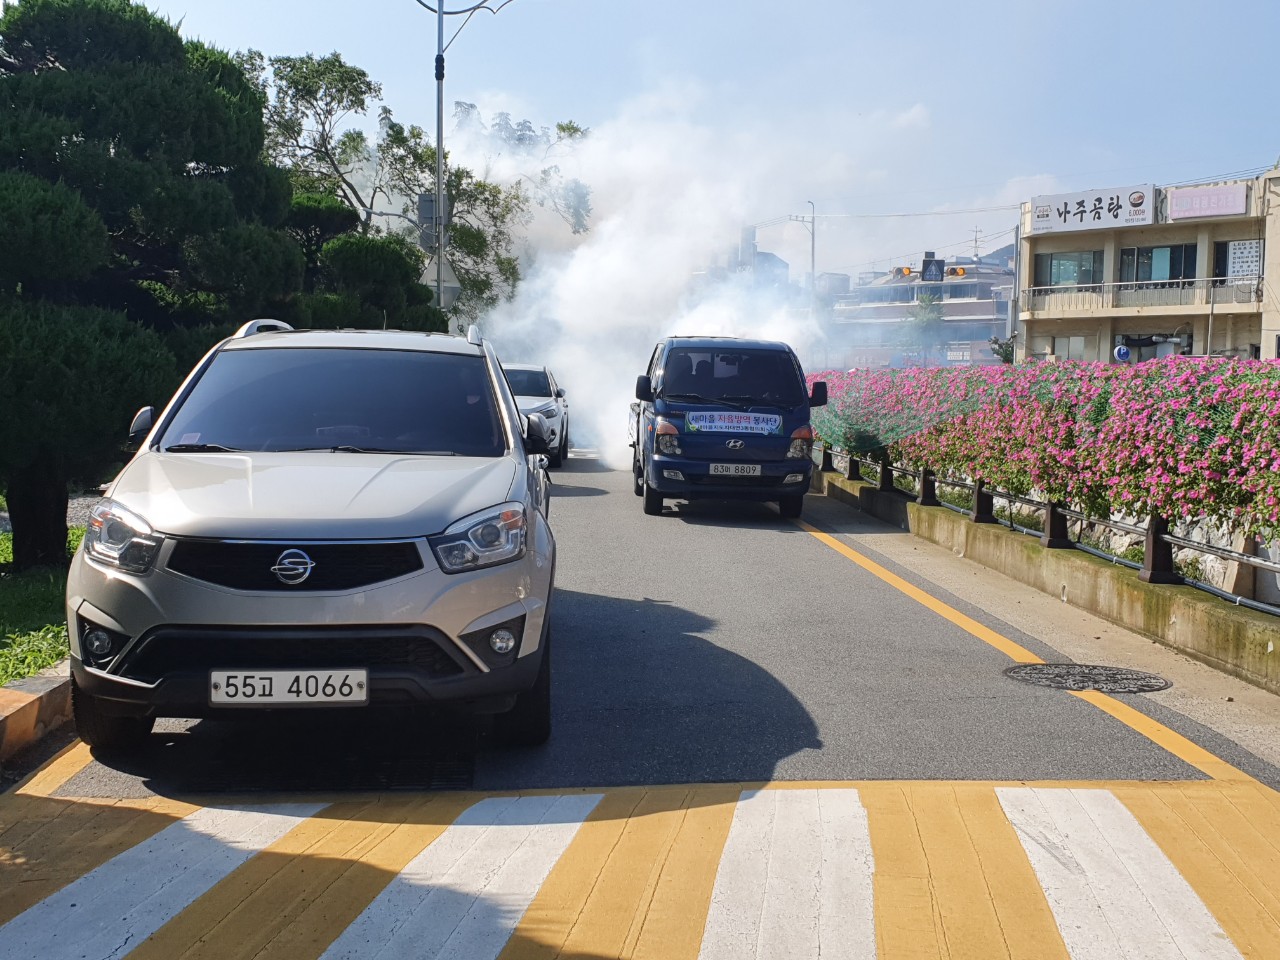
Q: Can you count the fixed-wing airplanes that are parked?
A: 0